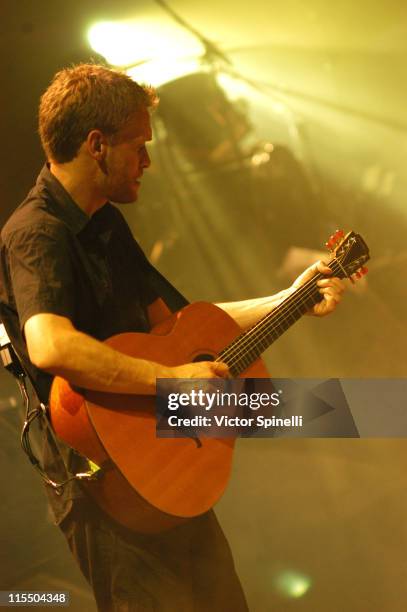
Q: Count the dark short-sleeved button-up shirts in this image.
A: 1